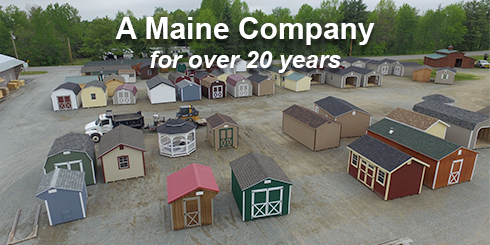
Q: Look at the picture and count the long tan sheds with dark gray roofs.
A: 2